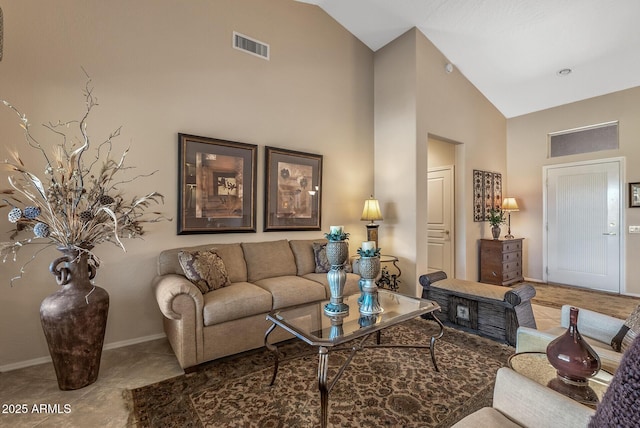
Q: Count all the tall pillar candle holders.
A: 2